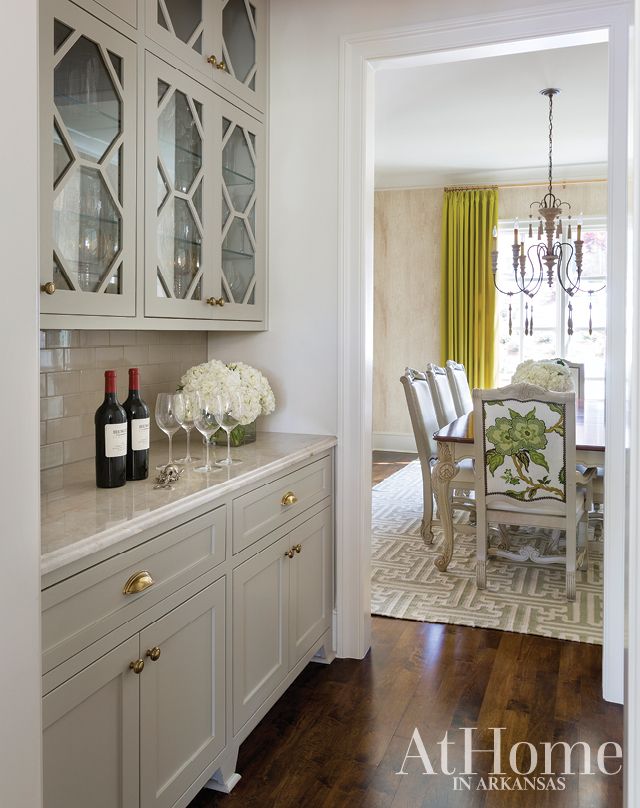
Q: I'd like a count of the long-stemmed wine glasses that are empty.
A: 4